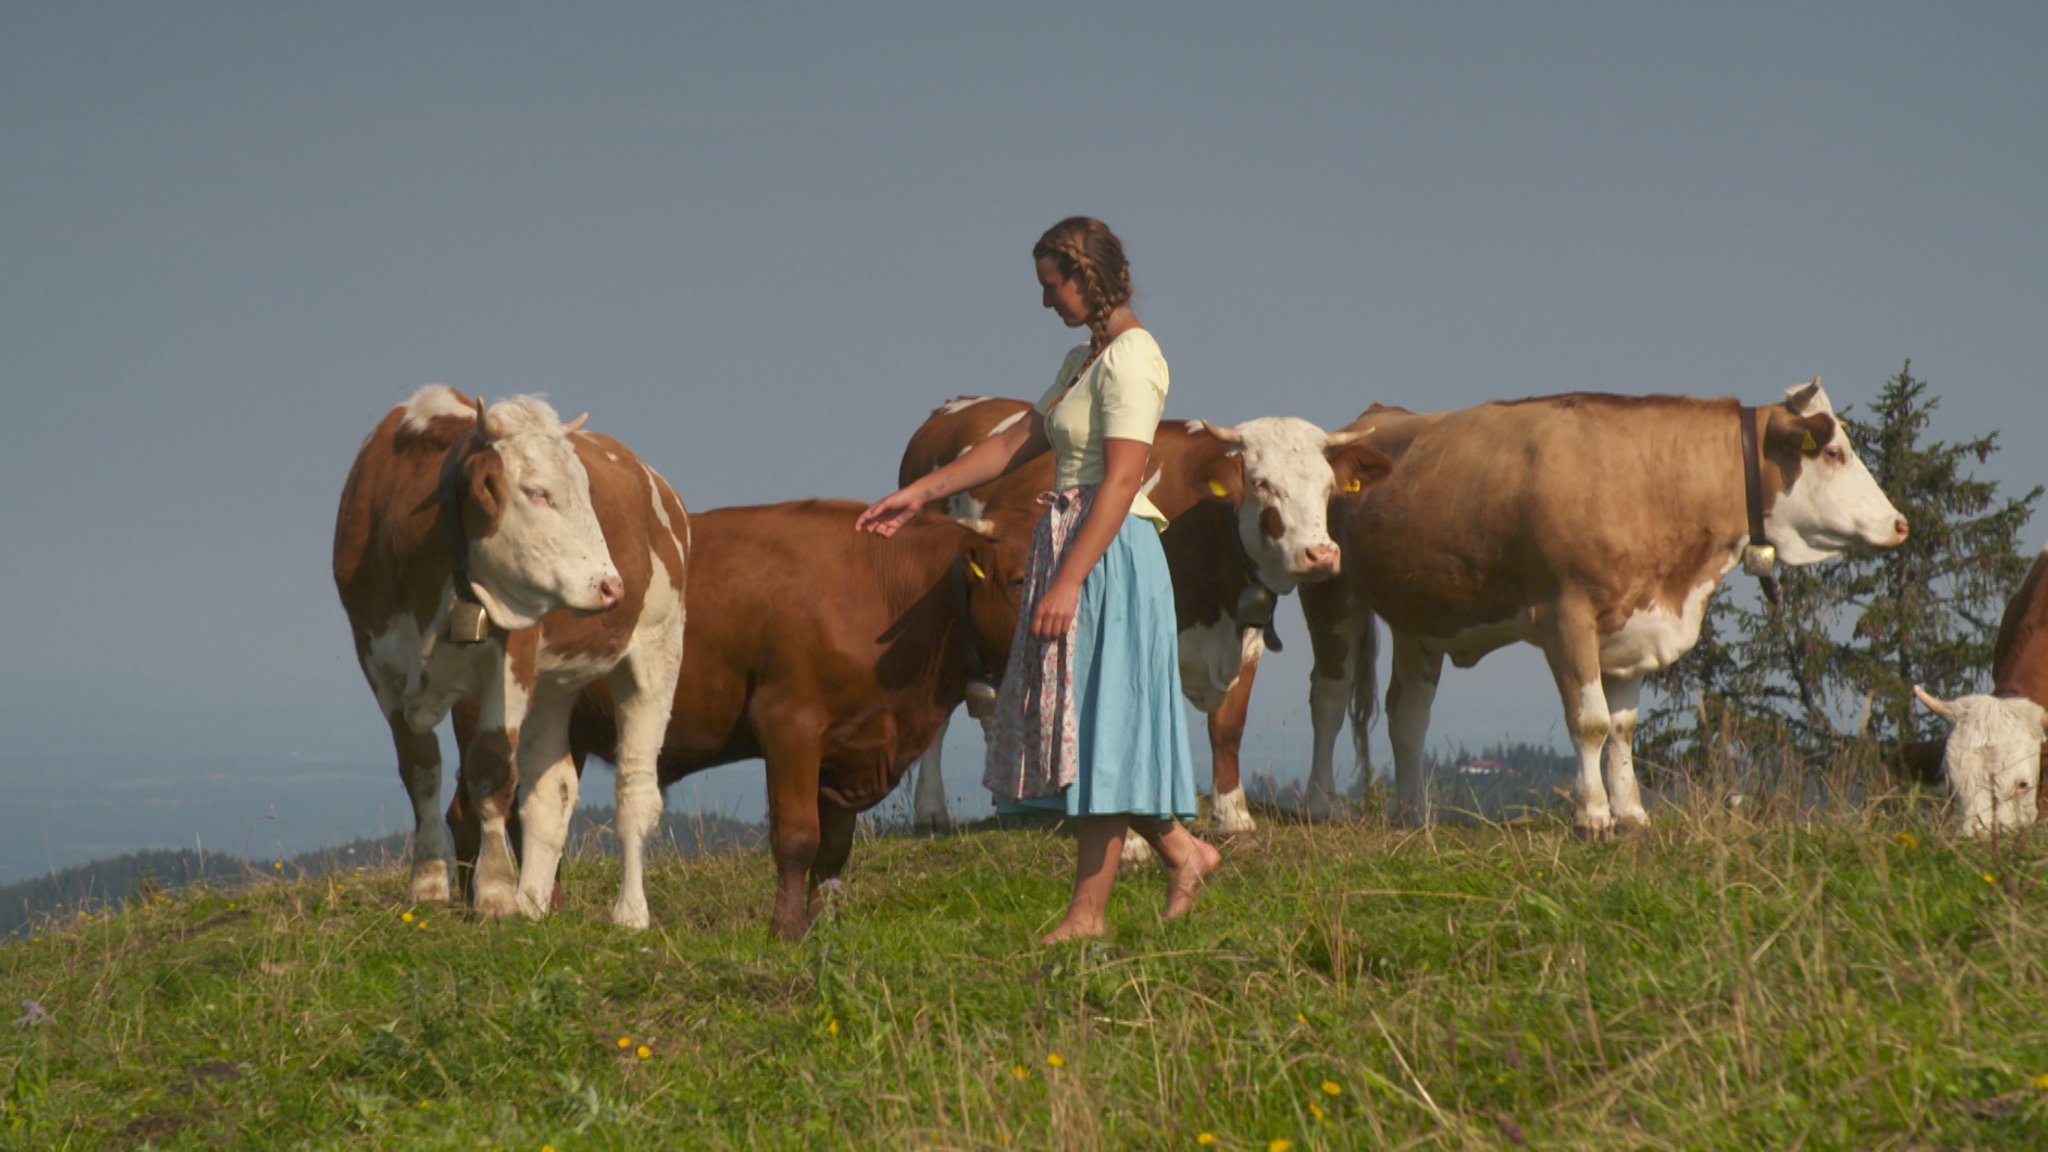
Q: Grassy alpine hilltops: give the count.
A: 1